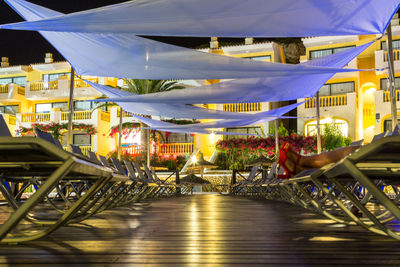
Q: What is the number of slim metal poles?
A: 6